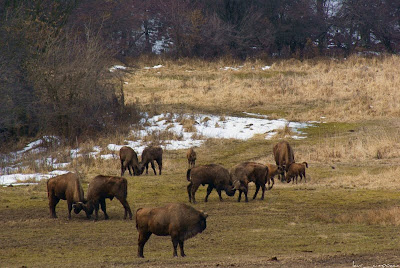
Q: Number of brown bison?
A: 11